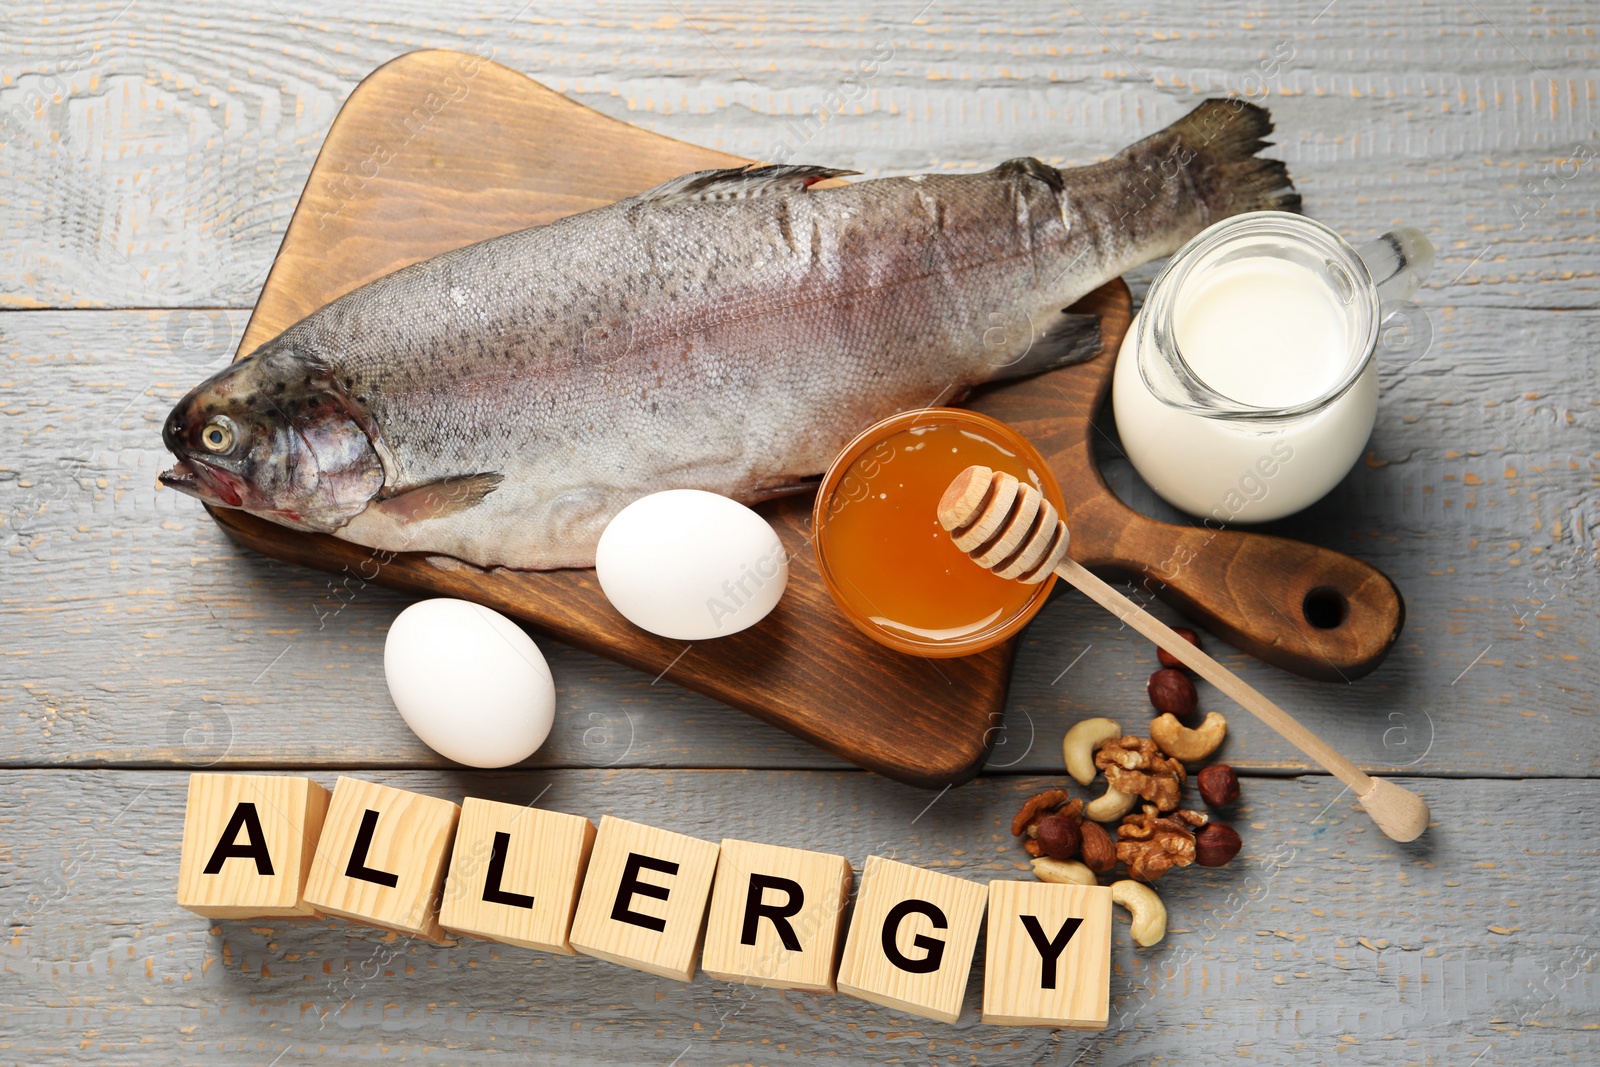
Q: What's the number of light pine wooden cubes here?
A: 7